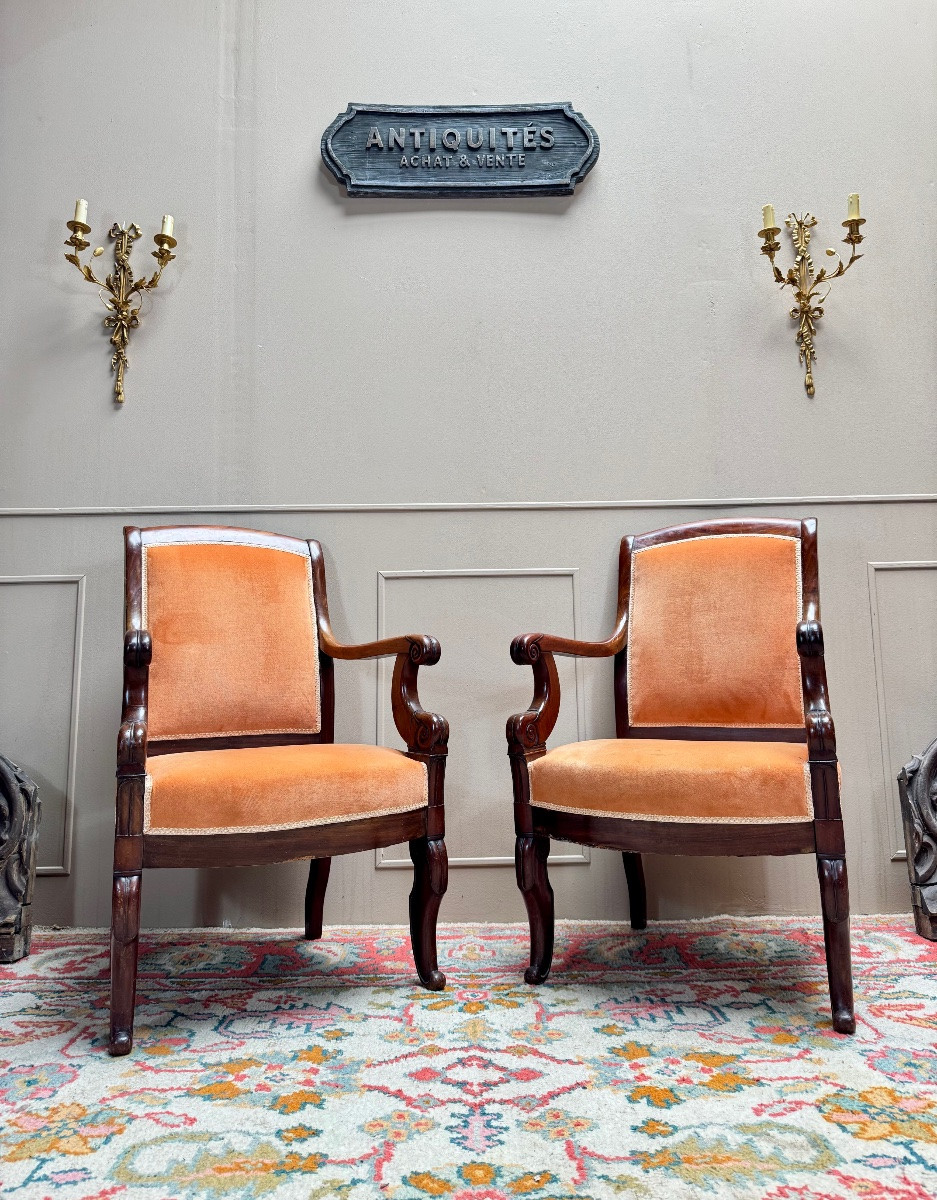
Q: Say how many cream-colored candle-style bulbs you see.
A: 4